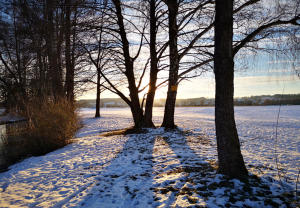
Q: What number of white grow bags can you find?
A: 0